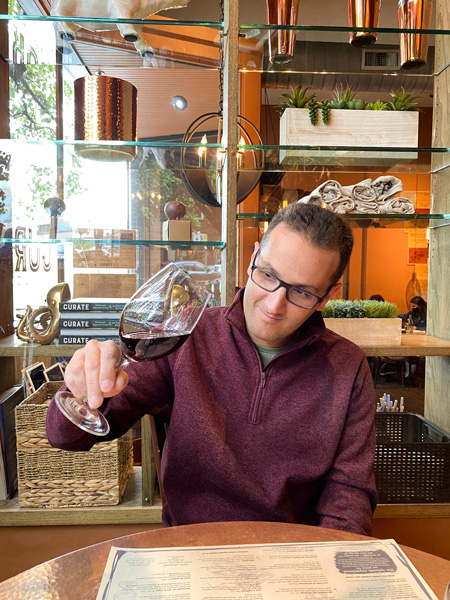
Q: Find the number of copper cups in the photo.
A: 3